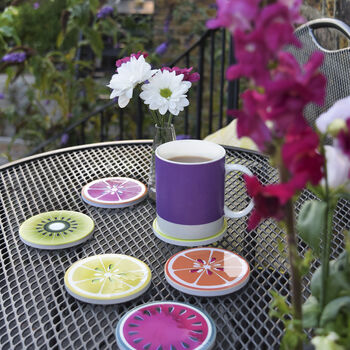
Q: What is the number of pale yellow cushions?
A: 1